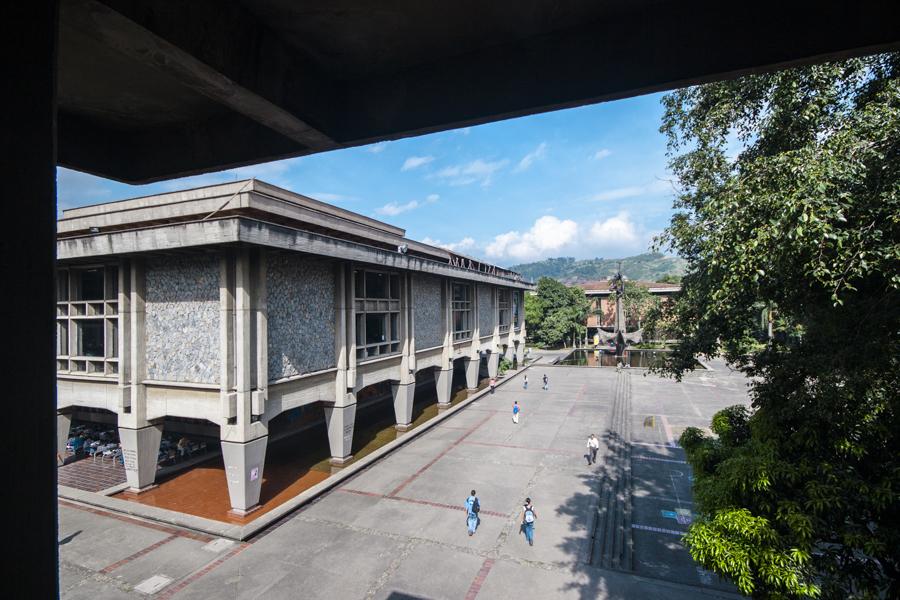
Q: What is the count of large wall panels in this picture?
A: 4